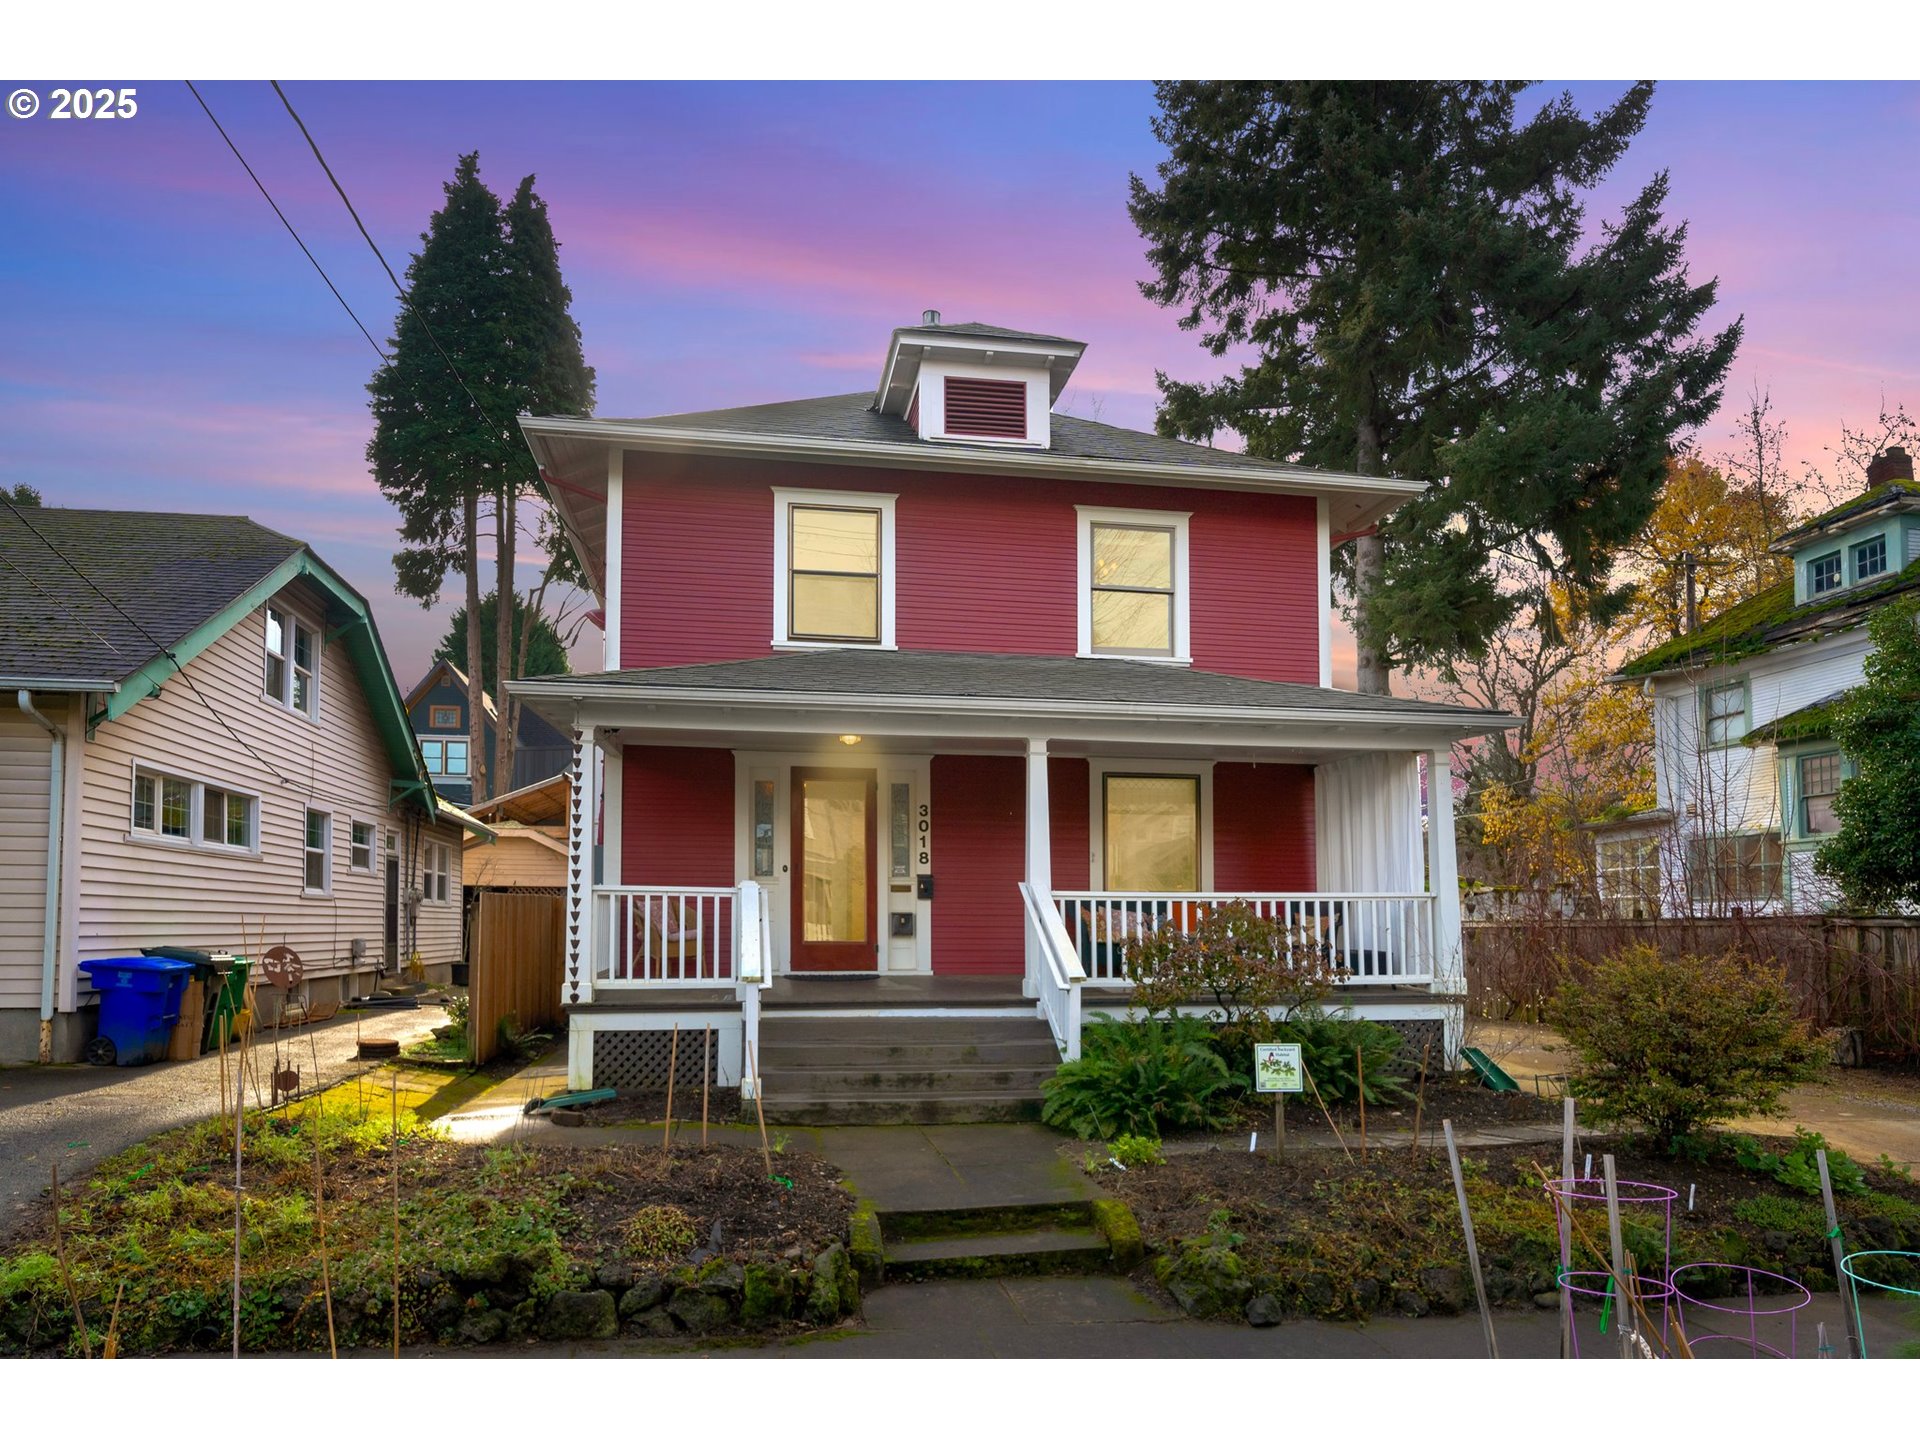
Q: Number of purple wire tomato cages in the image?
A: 2